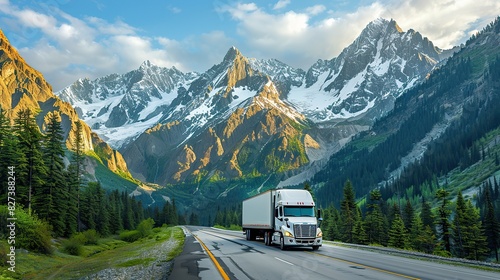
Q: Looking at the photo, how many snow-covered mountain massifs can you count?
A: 3